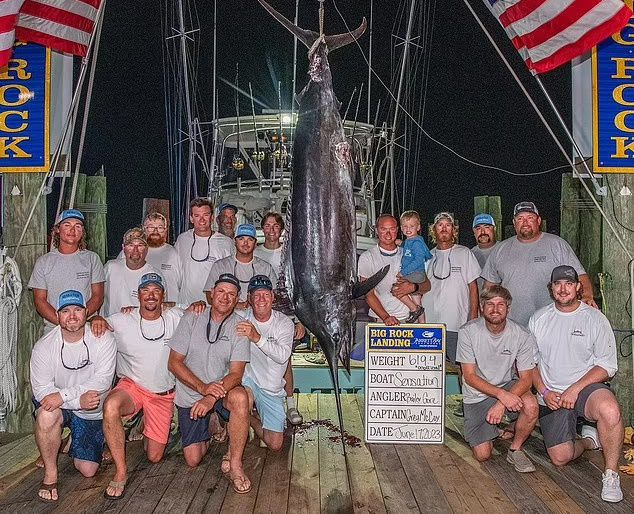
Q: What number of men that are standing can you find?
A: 11